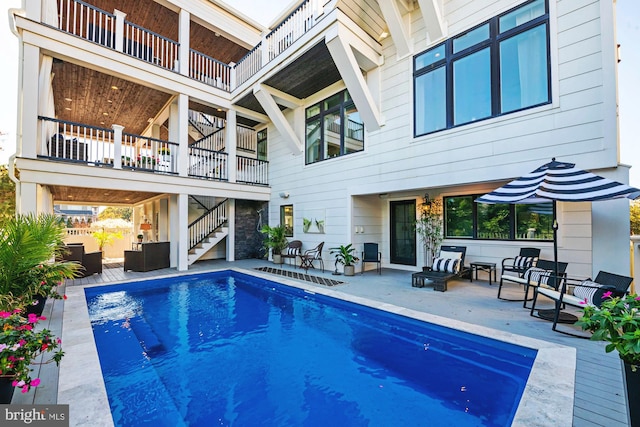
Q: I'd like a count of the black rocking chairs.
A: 2